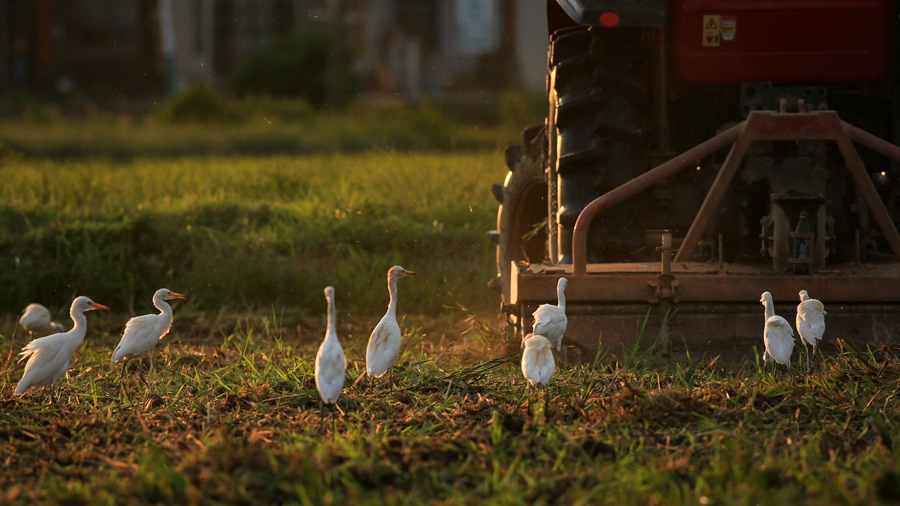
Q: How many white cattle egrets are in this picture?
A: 9